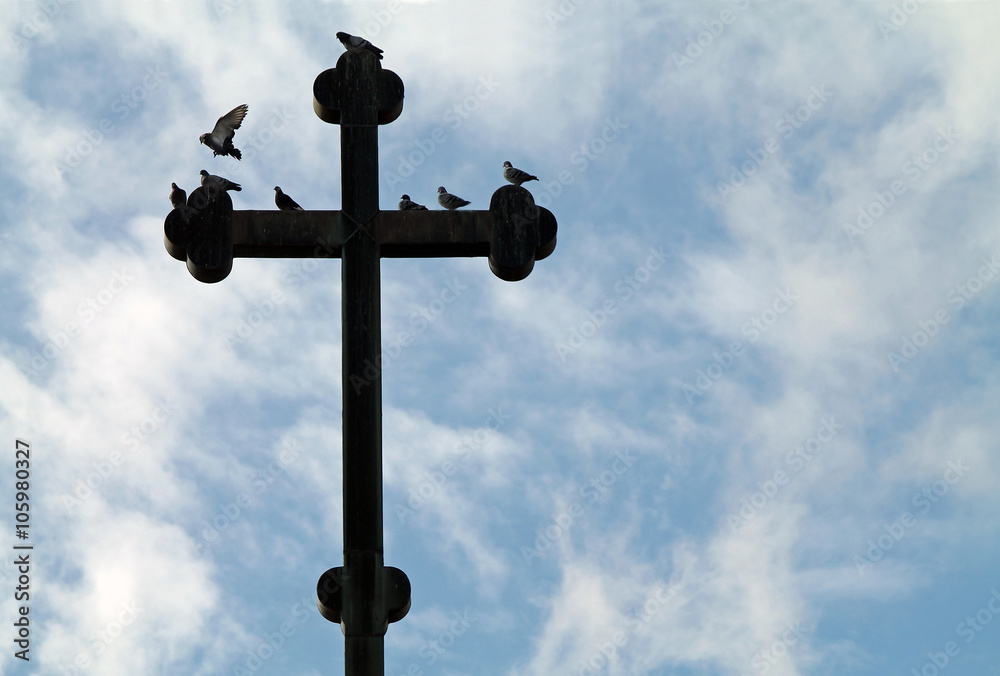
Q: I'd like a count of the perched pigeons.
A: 7